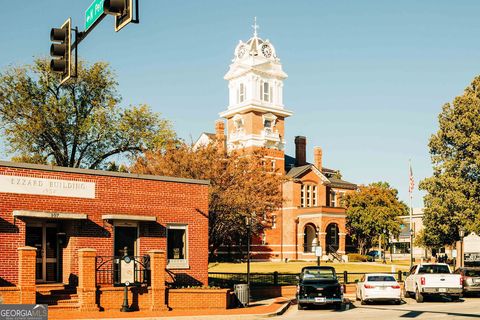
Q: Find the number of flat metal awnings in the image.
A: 2